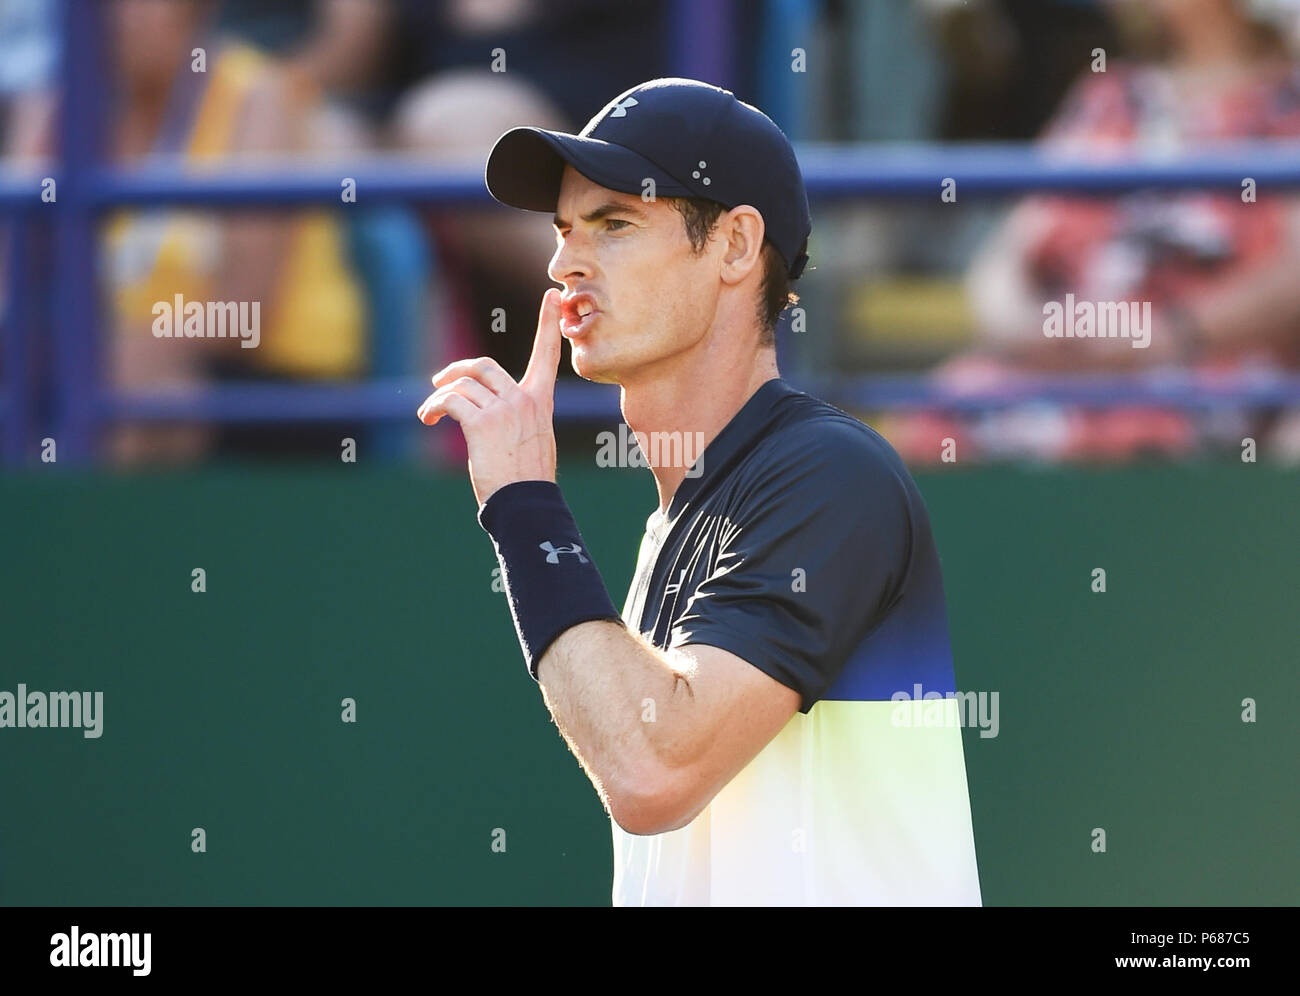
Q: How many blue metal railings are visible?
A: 2